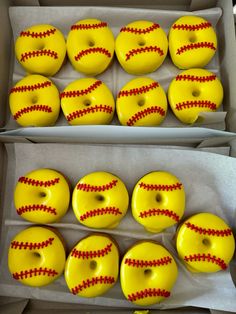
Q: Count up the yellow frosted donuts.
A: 15